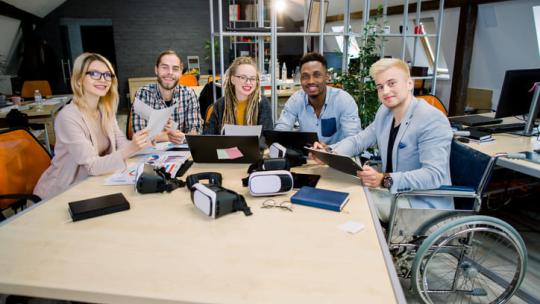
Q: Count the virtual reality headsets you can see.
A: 4